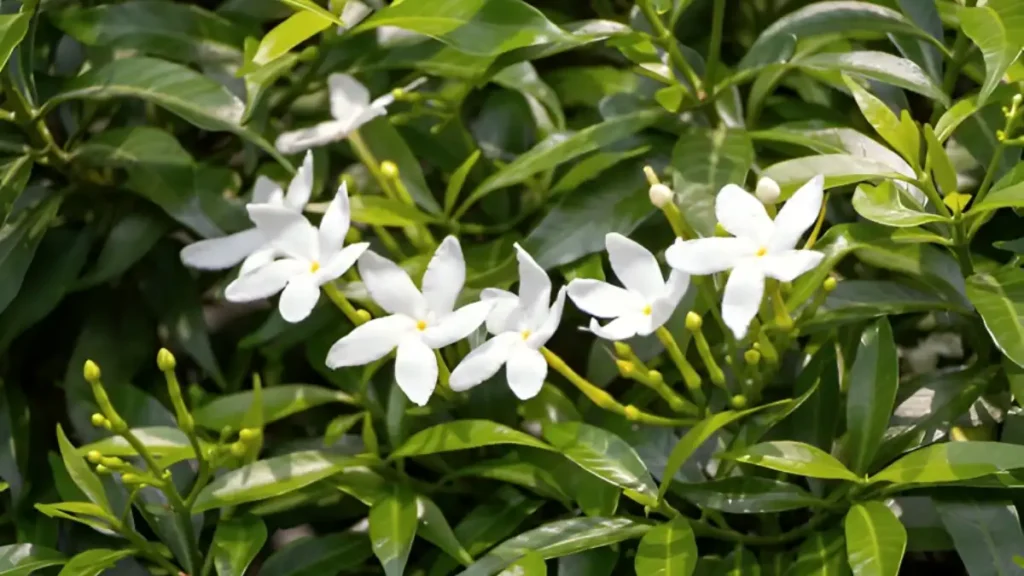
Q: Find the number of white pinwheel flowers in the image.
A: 7